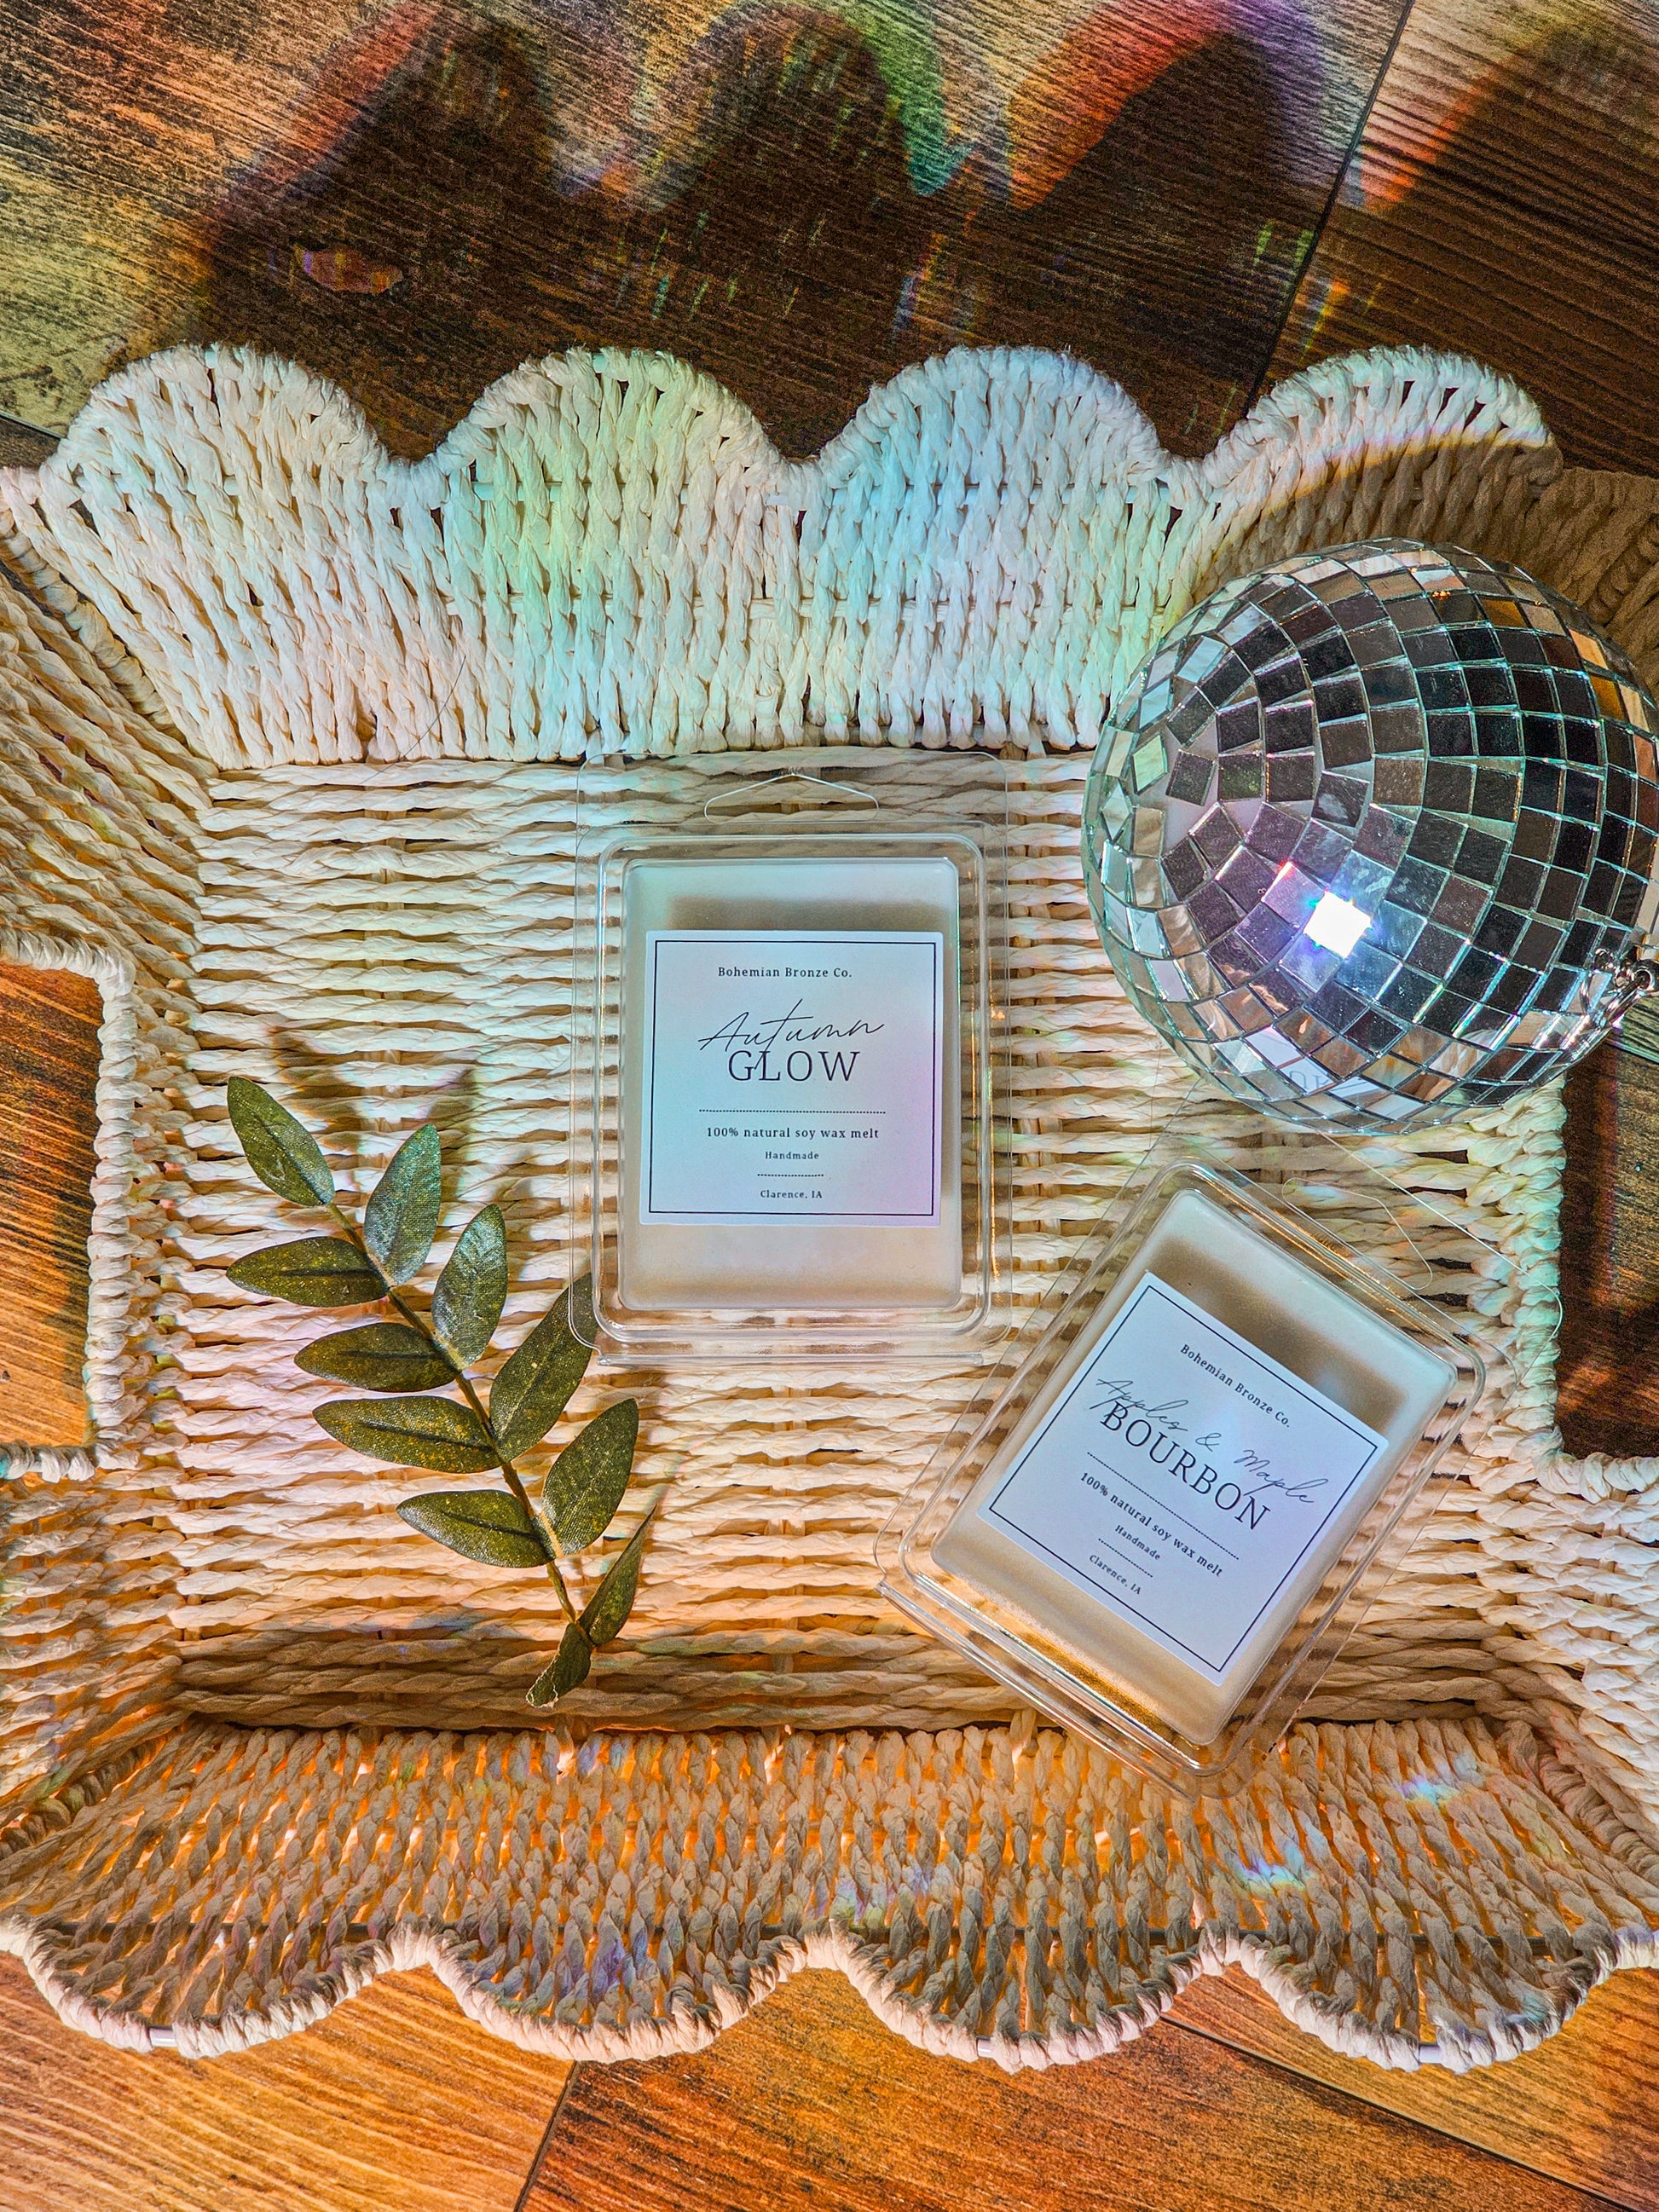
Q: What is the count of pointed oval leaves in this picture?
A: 11